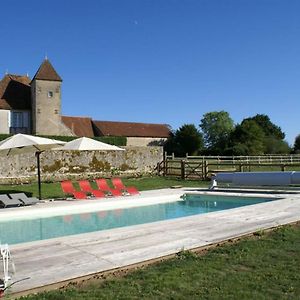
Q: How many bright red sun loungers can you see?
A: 4